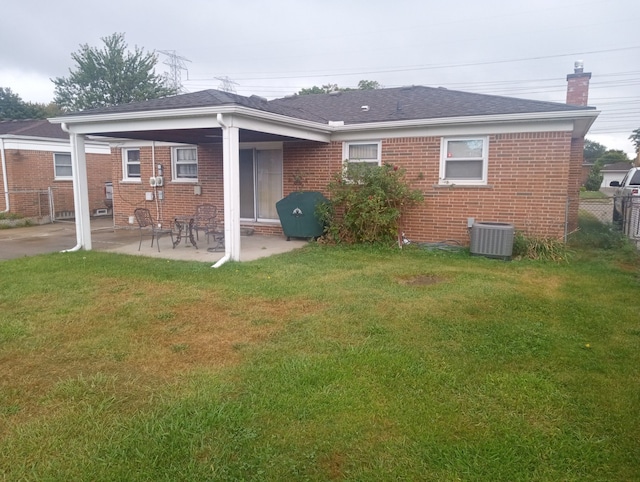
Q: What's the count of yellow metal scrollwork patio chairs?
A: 0